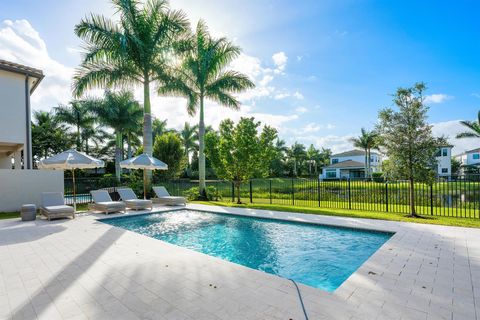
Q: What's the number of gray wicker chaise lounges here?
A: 4